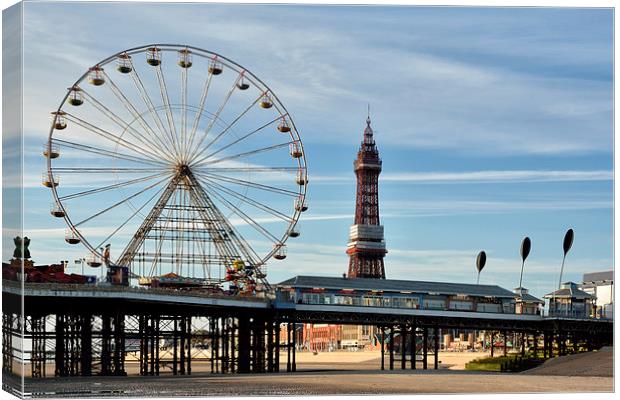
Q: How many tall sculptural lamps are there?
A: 3